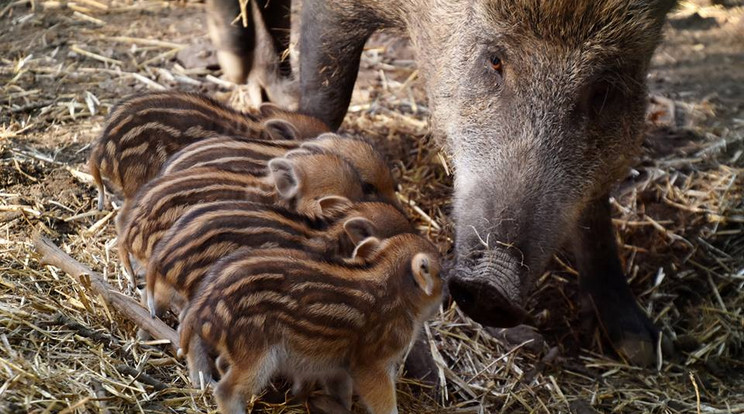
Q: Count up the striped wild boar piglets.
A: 5